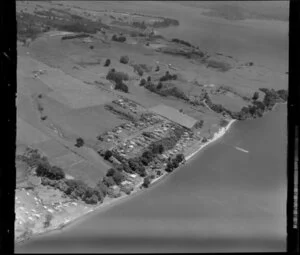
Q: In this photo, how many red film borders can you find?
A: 0